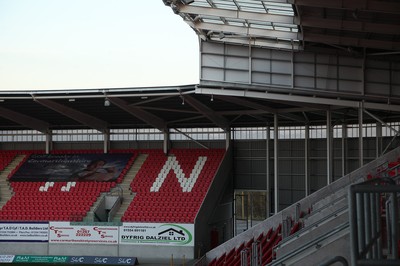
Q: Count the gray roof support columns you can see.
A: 11